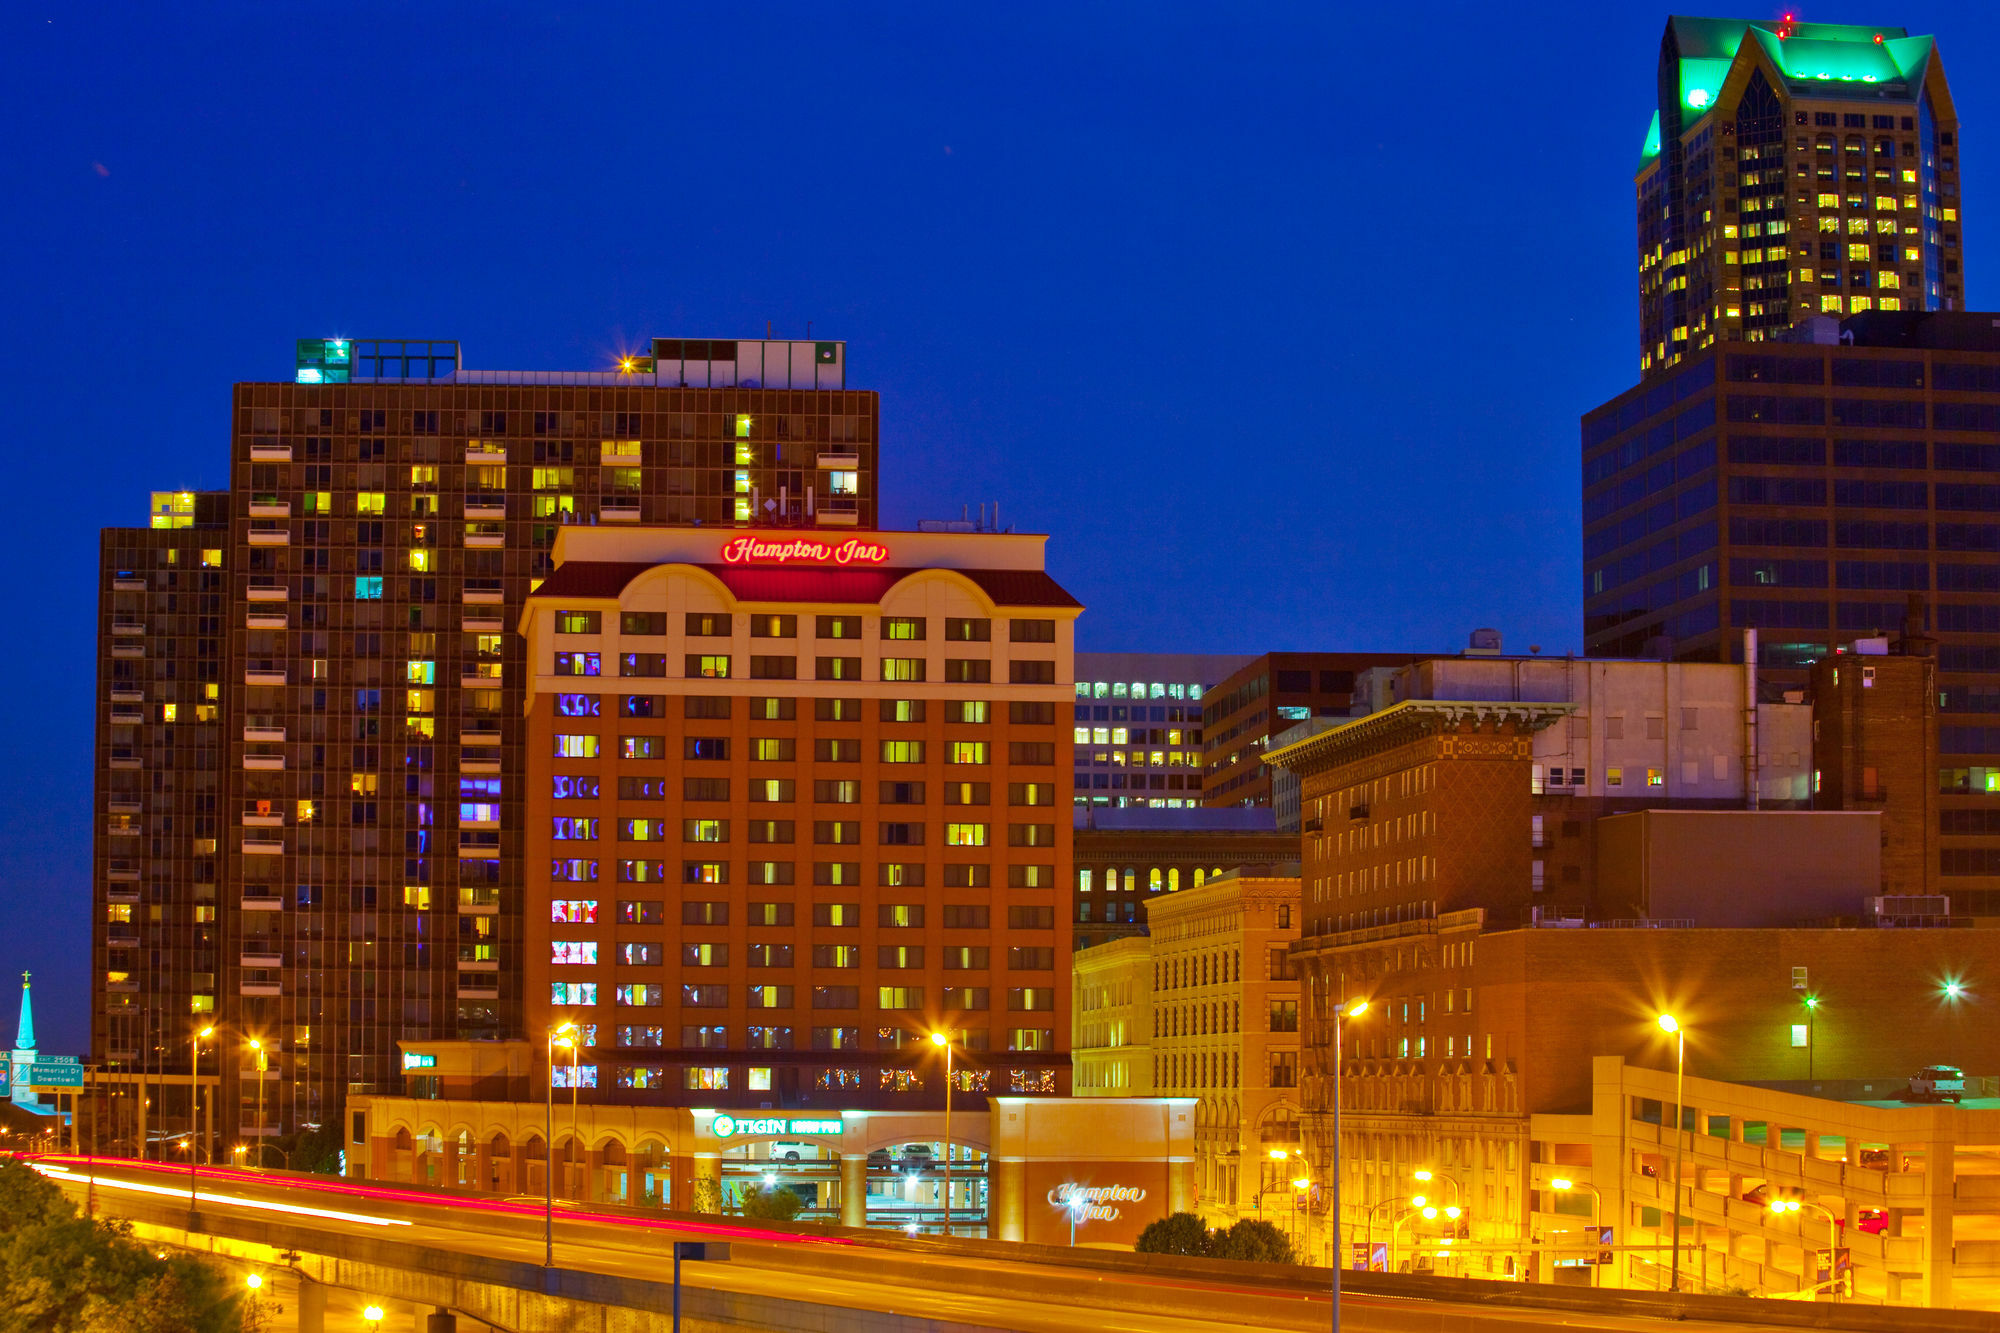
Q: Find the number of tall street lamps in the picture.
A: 7